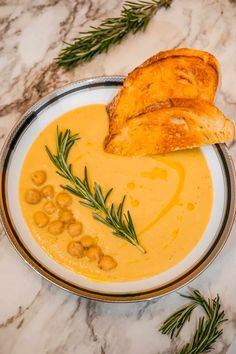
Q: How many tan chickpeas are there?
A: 13